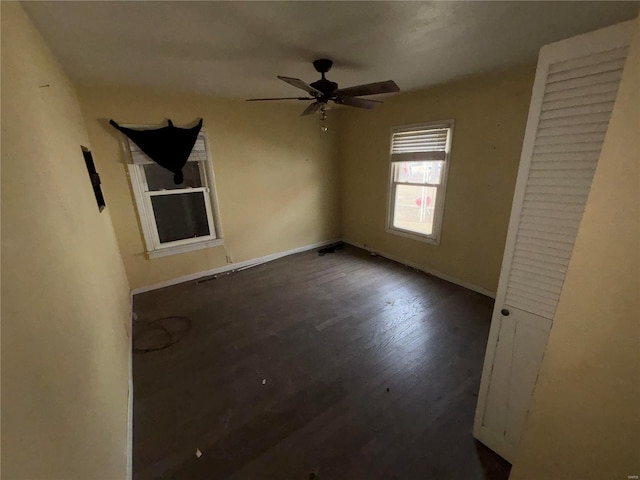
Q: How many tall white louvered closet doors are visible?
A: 1